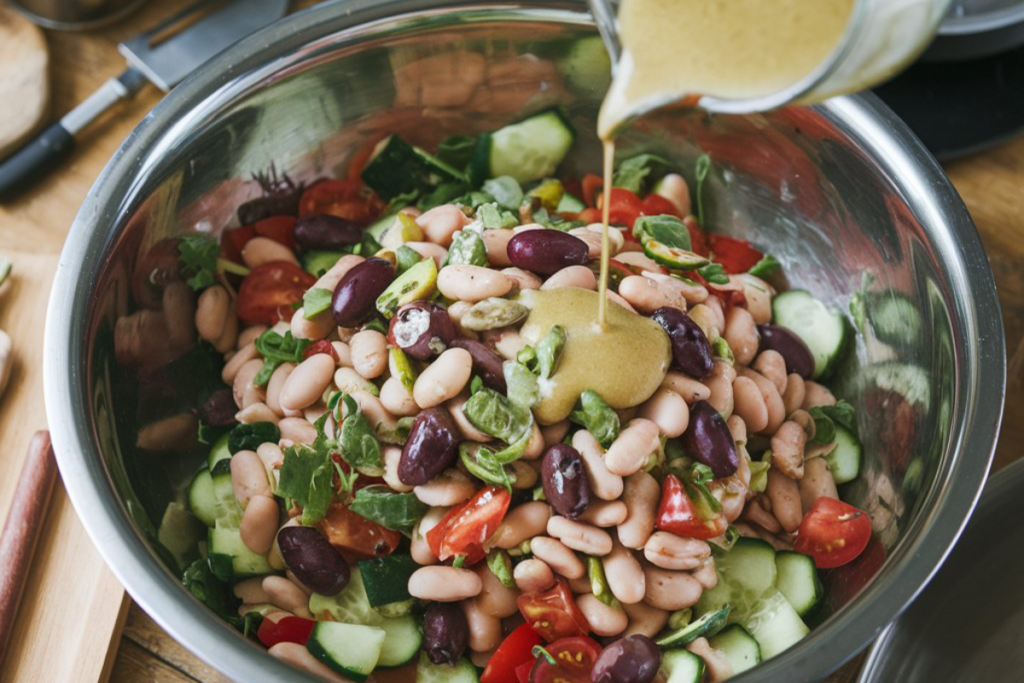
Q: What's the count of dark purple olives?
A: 13